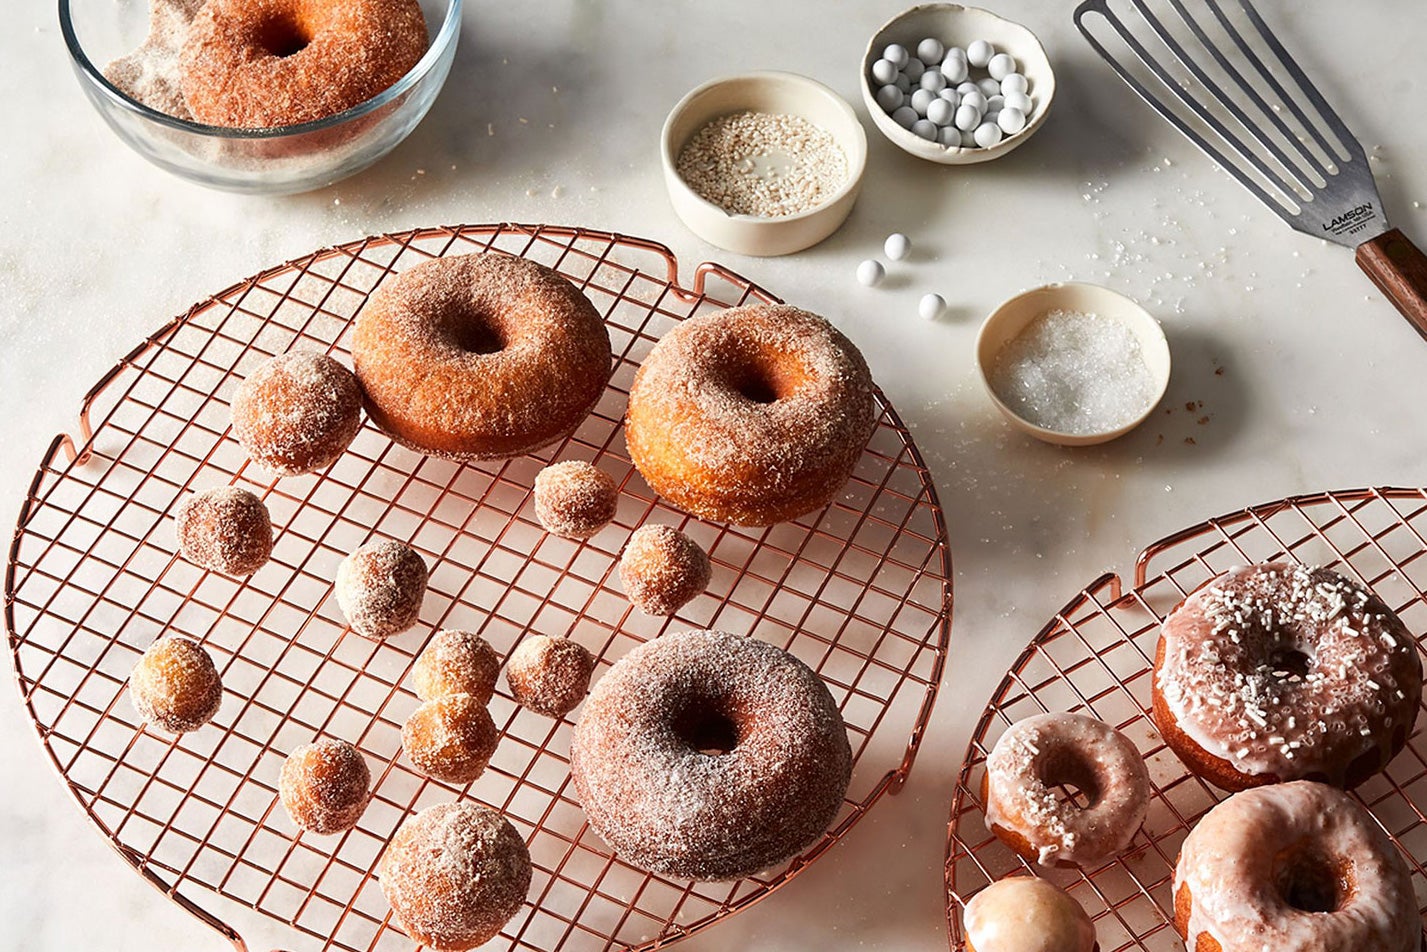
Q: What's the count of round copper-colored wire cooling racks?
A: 2